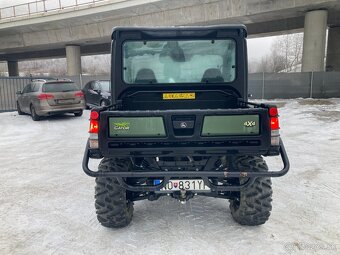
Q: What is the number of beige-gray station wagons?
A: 1